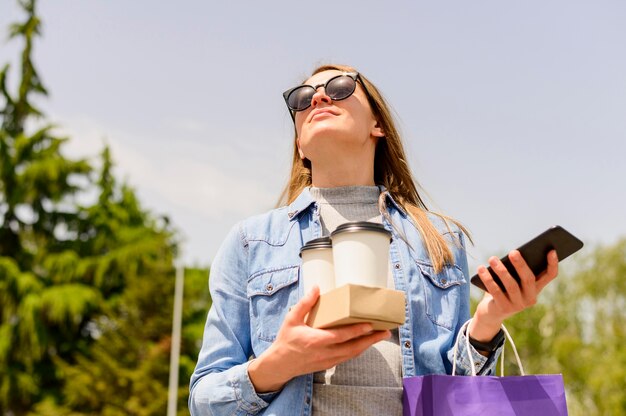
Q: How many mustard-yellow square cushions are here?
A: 0